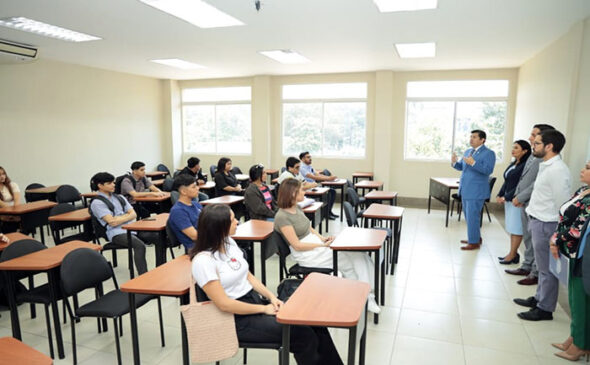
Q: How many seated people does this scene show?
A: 11